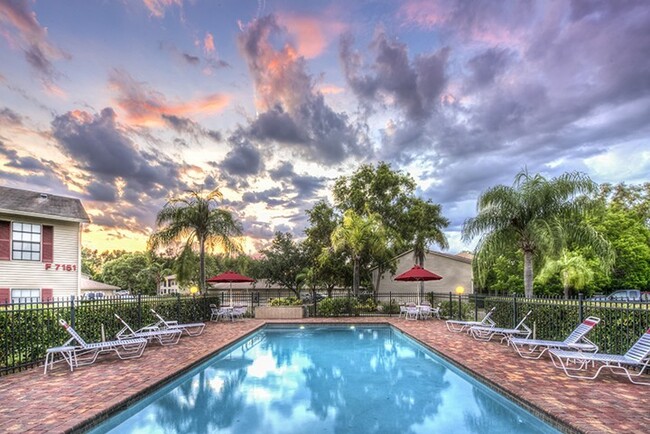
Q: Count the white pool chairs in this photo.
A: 7